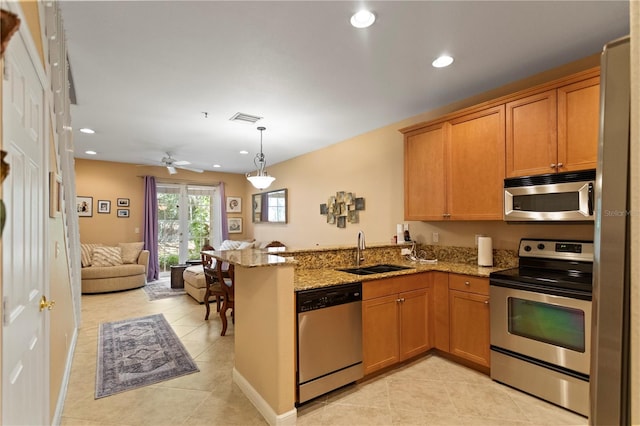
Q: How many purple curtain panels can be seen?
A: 2